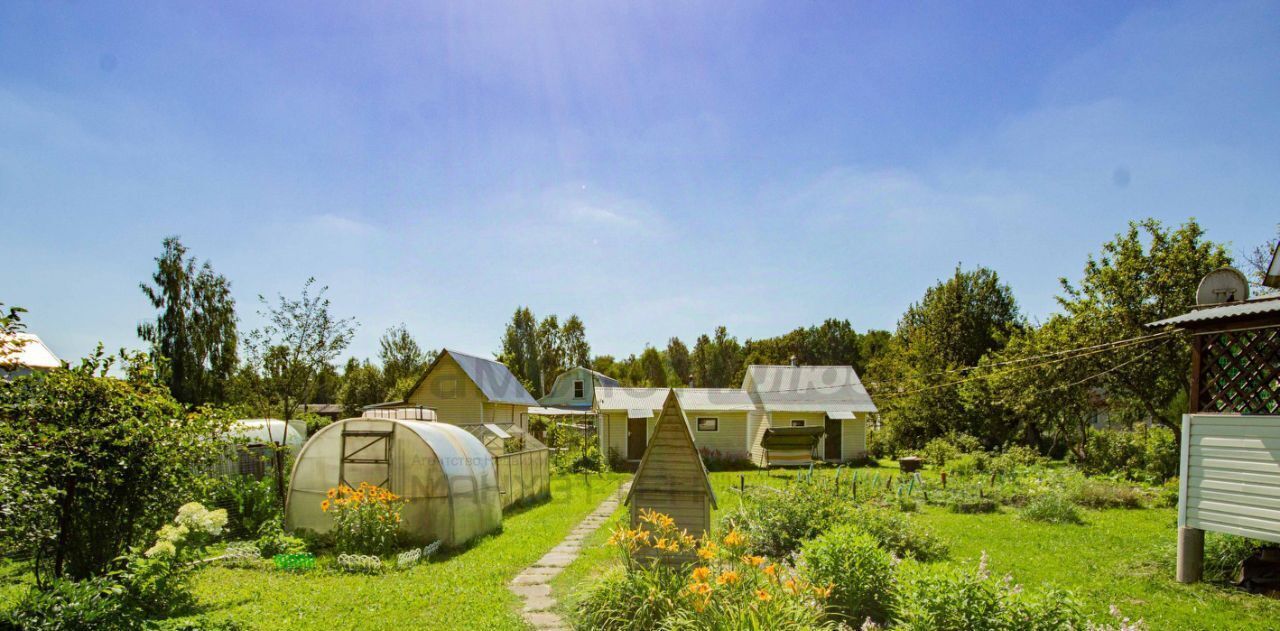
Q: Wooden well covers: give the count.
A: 1